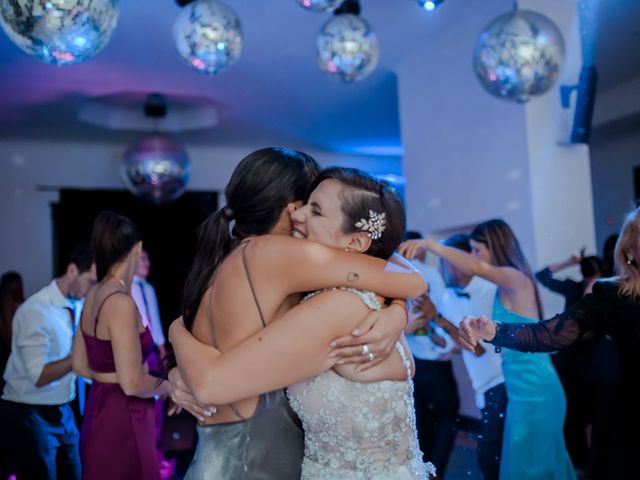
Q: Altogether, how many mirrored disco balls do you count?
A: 6